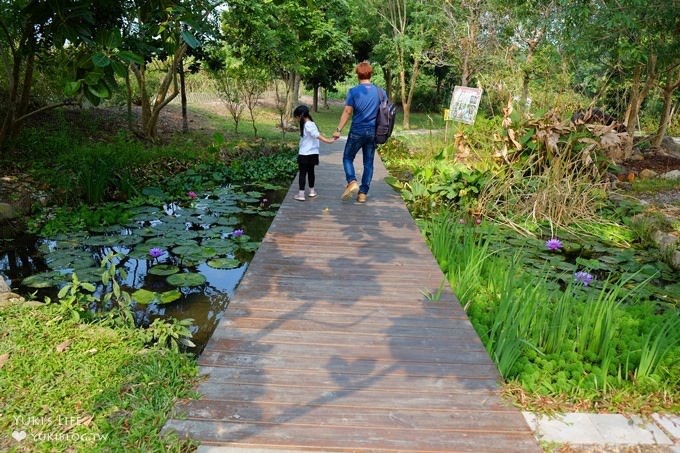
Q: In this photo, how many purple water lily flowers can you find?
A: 4